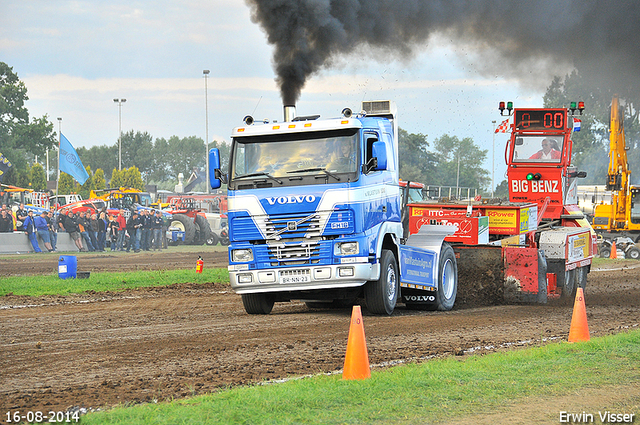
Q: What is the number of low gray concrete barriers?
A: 1